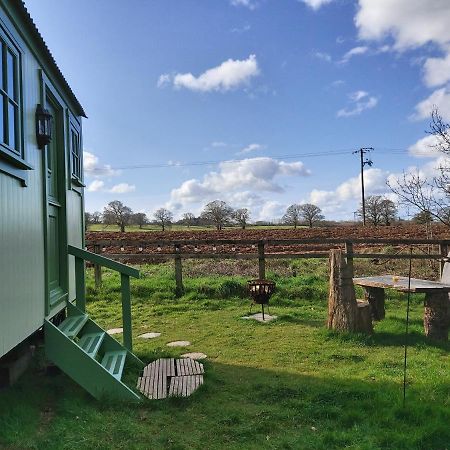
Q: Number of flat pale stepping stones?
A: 4